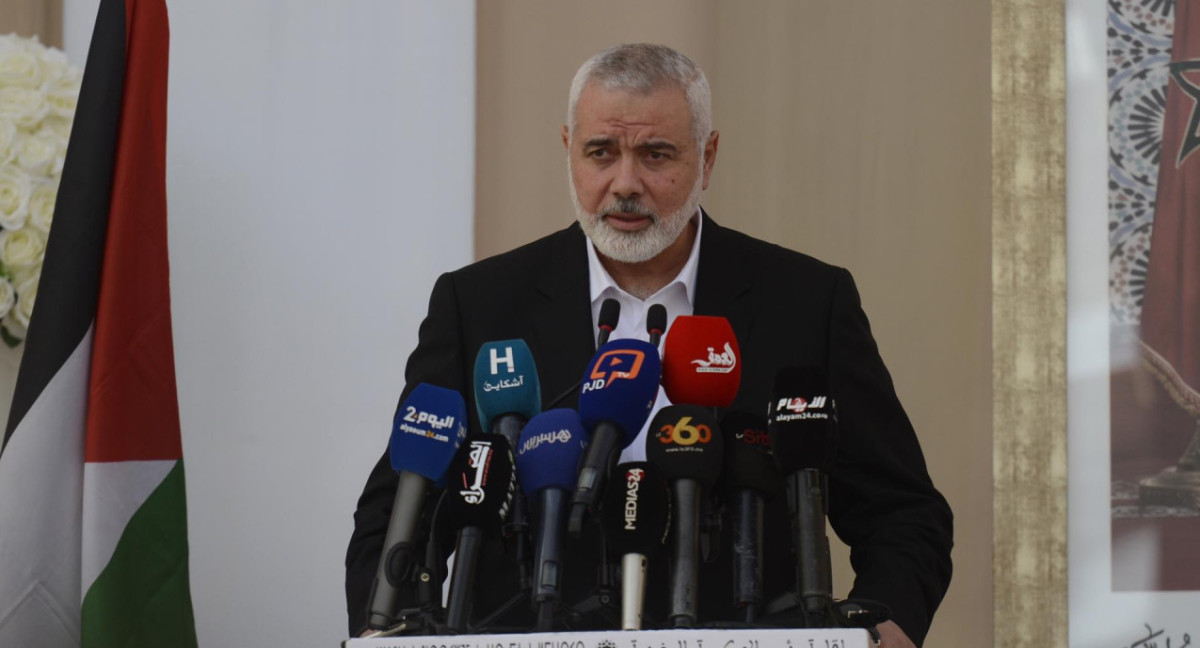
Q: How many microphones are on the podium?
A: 12